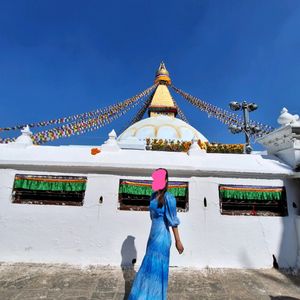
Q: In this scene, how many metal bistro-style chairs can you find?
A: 0